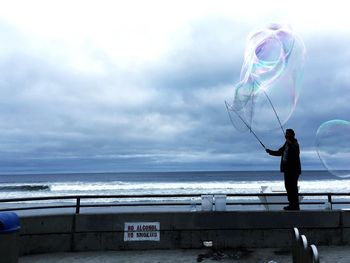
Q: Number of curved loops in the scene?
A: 3